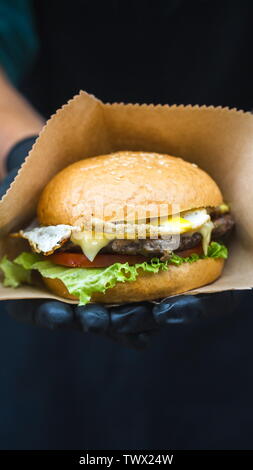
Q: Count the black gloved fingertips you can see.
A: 4